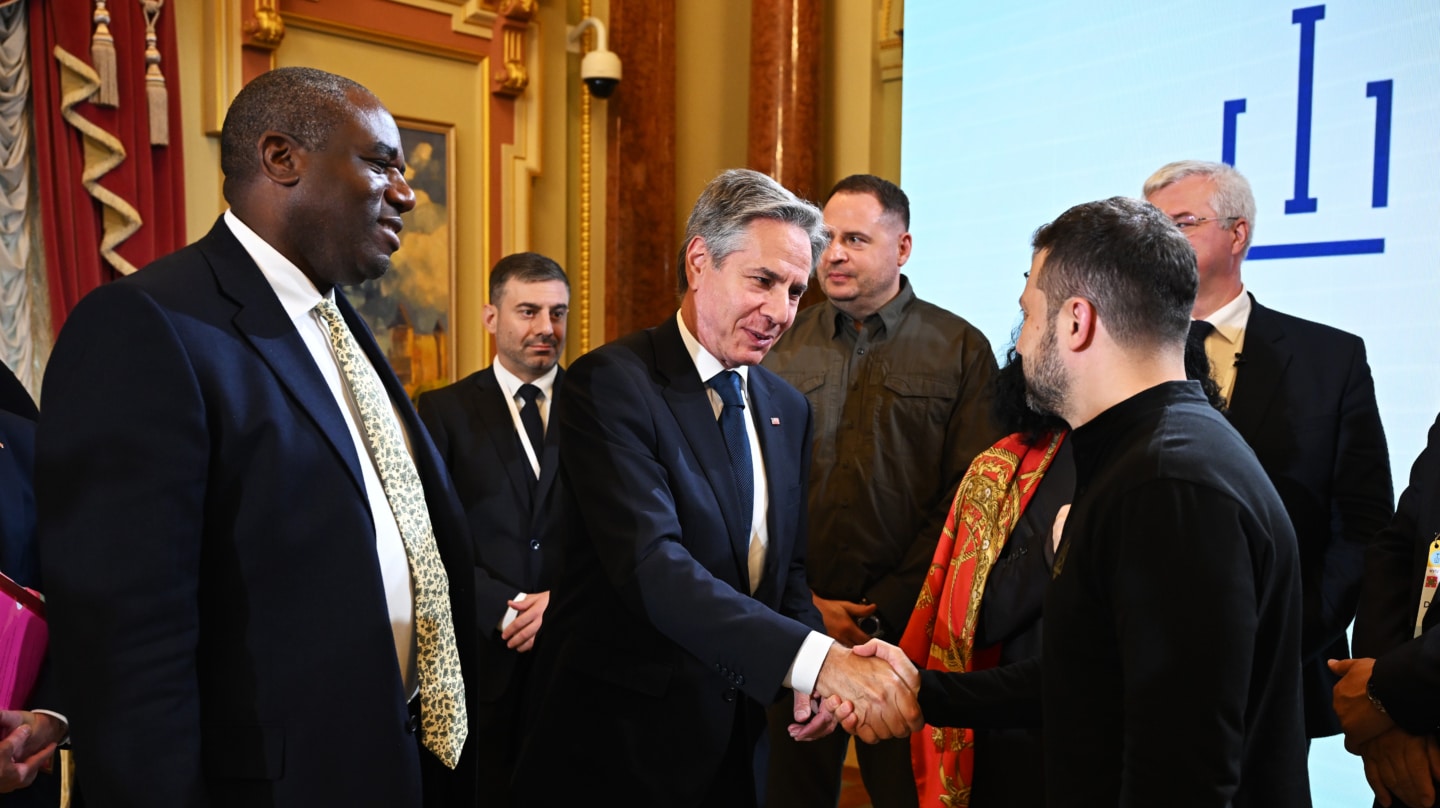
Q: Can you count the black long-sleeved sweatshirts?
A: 1